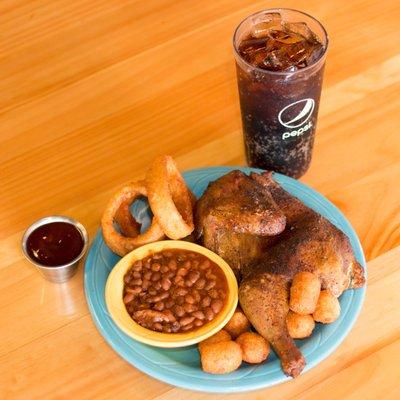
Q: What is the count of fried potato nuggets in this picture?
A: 7